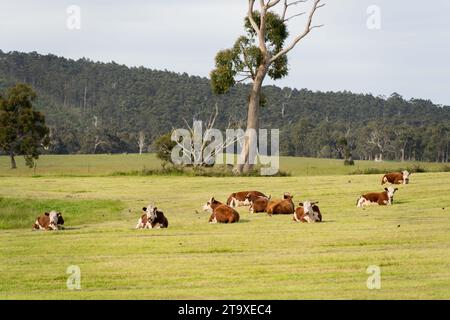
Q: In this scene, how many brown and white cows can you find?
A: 9